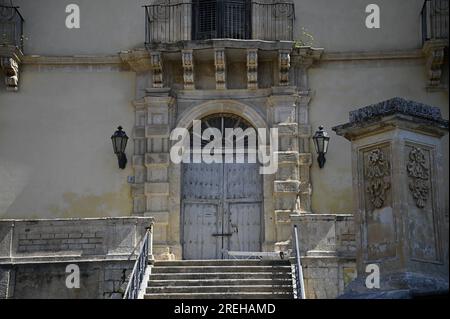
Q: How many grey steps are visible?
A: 6